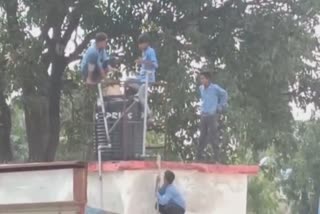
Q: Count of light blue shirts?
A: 4